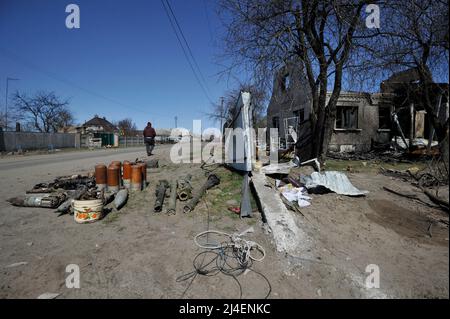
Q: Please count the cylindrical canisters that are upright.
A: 6